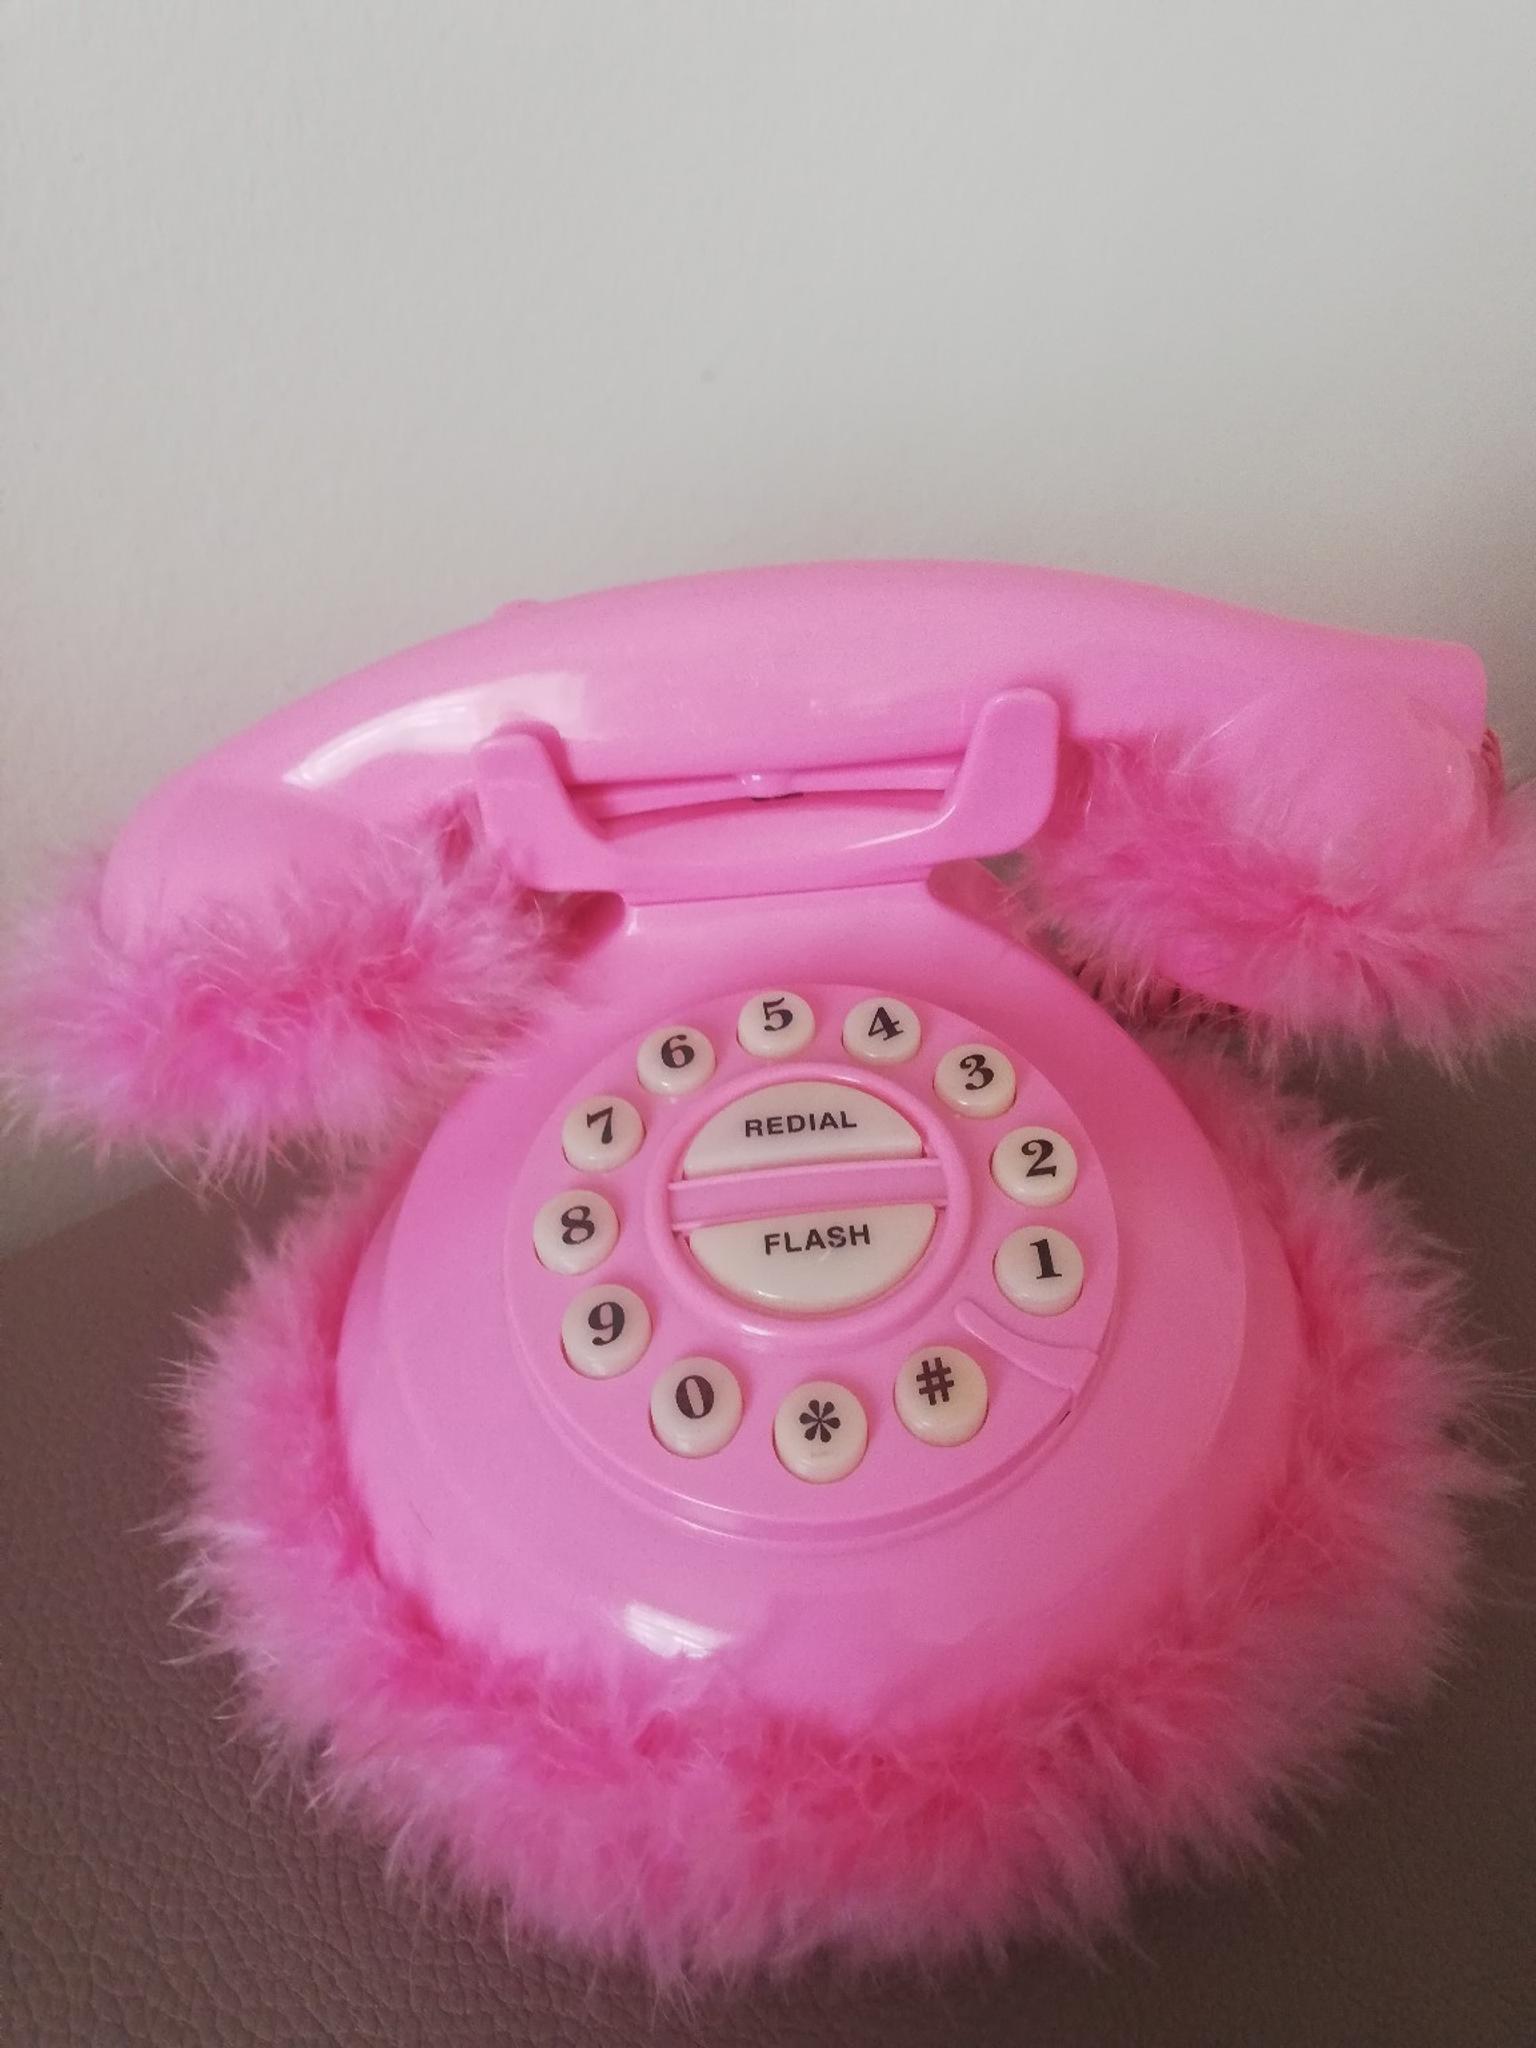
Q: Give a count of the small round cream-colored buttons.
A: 12